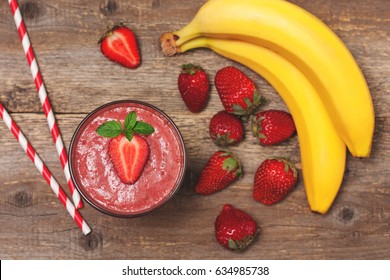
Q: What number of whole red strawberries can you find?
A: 7